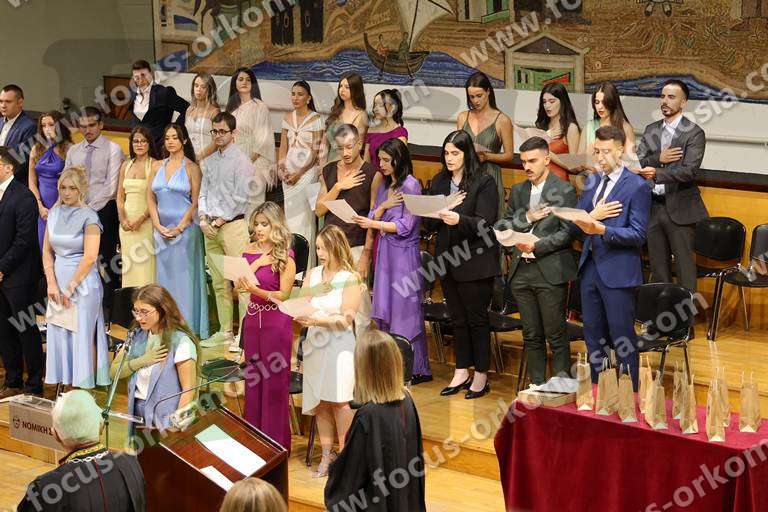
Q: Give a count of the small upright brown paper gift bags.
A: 10